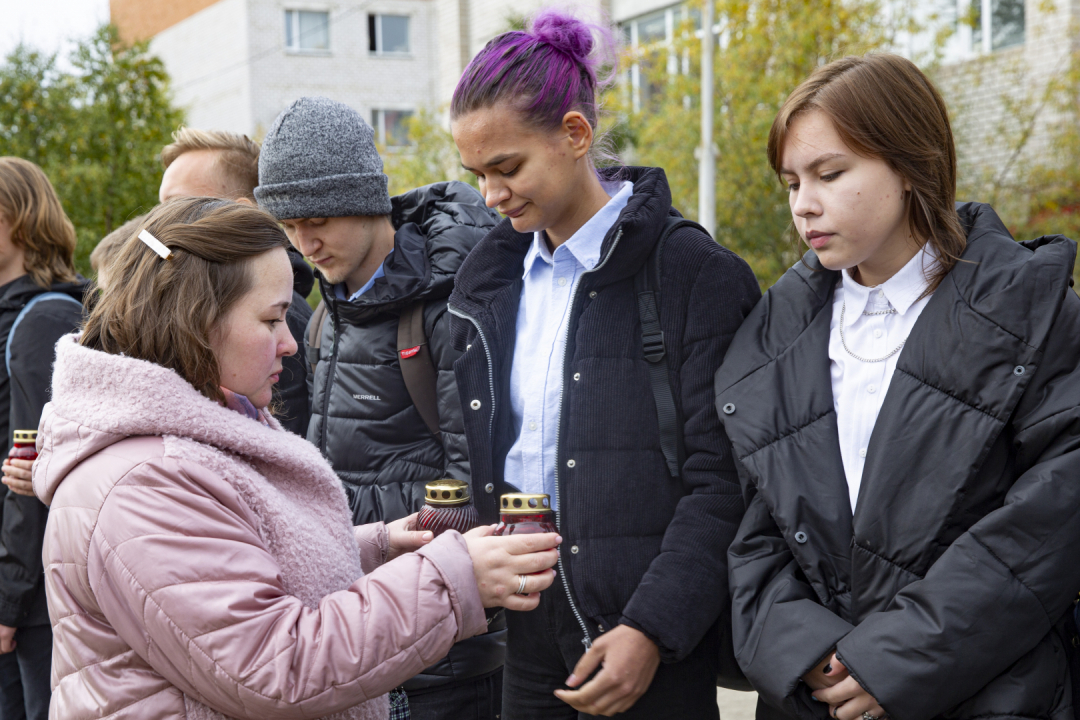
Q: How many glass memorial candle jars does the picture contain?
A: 3